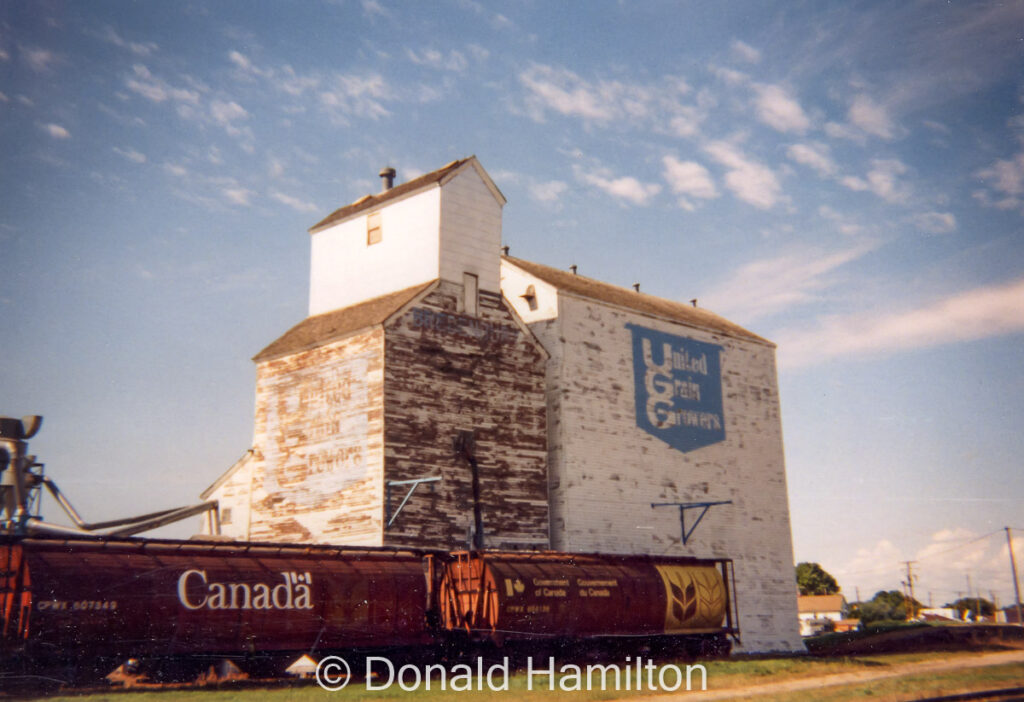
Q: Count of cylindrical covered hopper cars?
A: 2